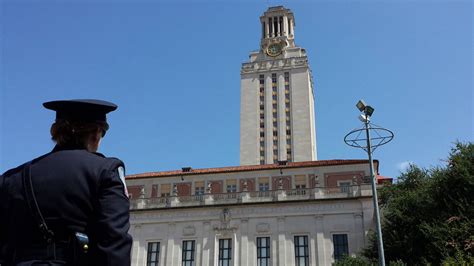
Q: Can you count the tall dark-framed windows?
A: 6